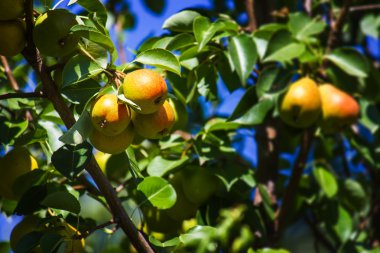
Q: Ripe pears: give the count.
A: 6